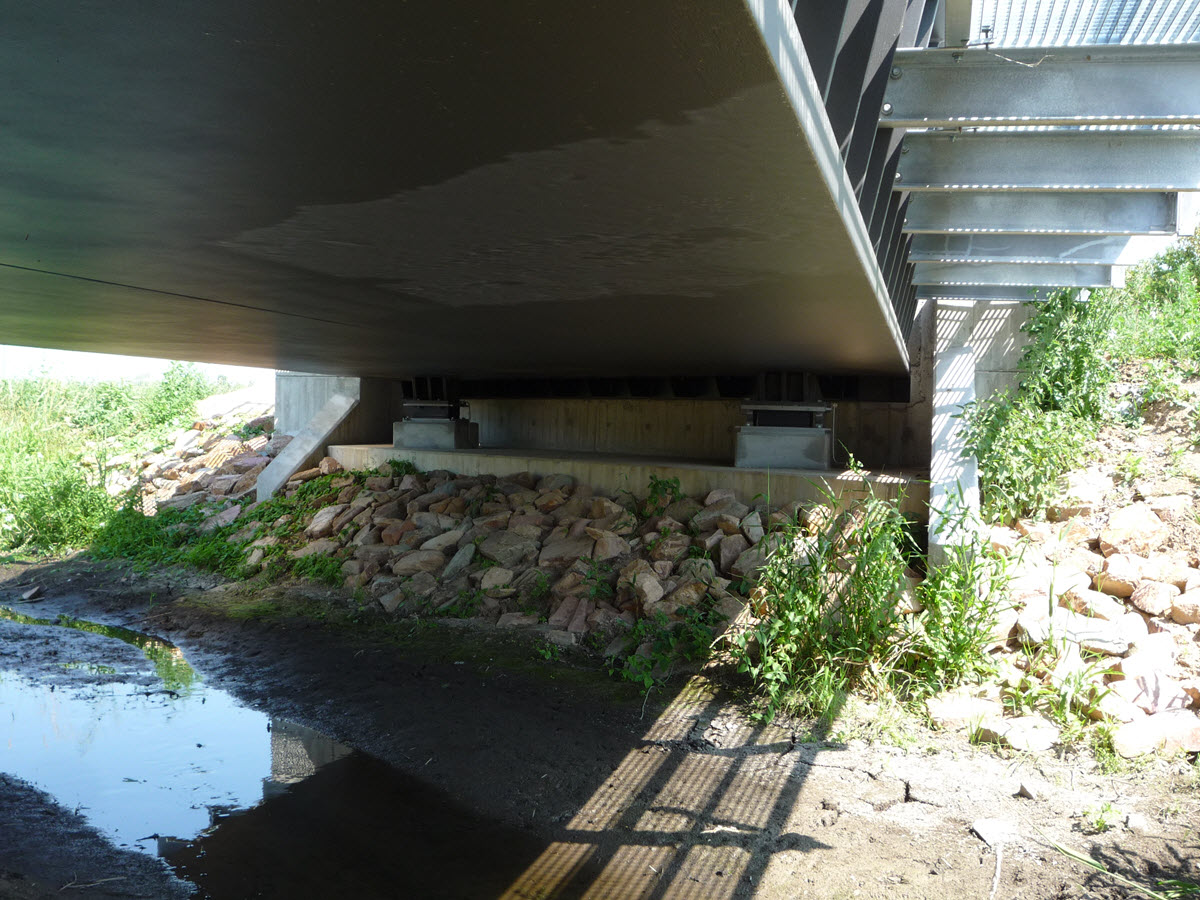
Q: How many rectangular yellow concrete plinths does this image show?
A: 0